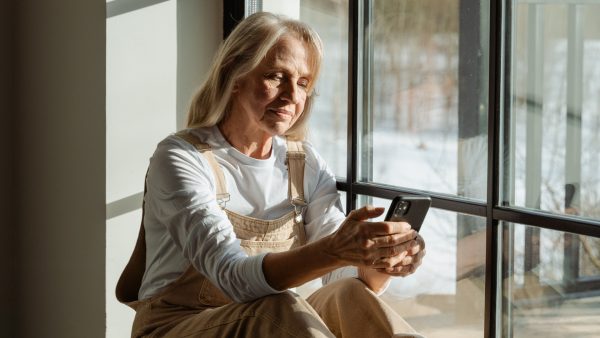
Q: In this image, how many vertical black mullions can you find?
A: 2